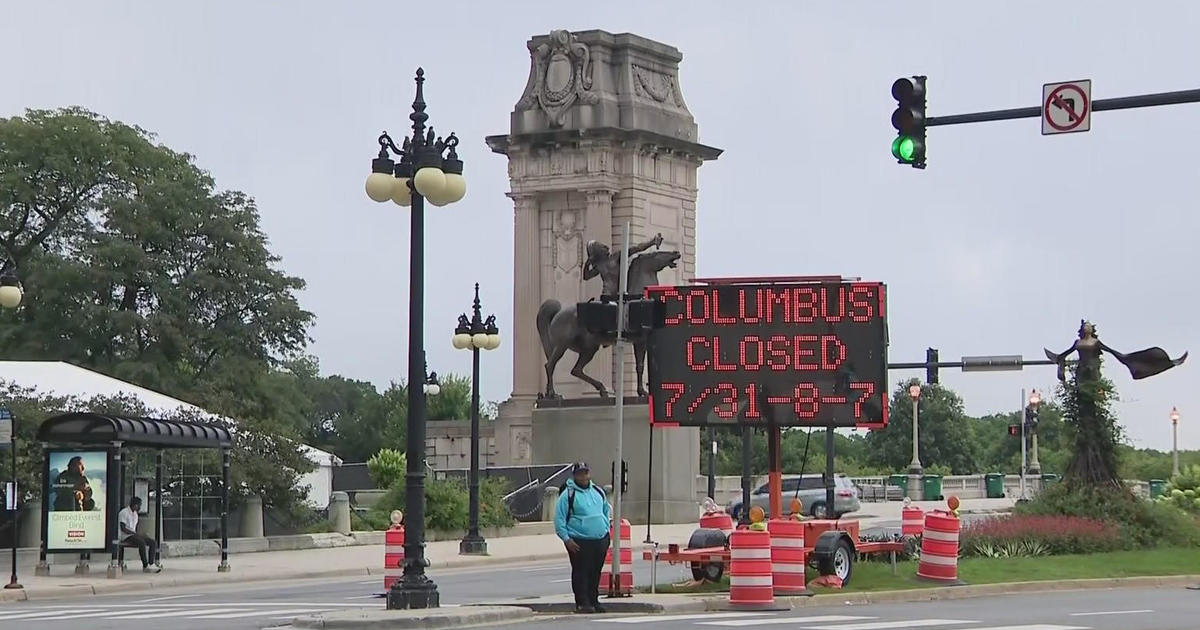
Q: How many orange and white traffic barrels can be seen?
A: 7